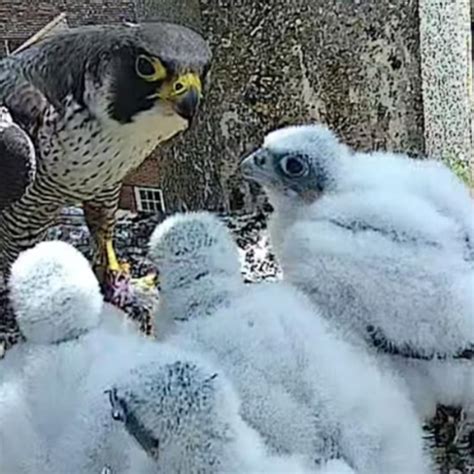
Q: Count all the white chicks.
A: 4